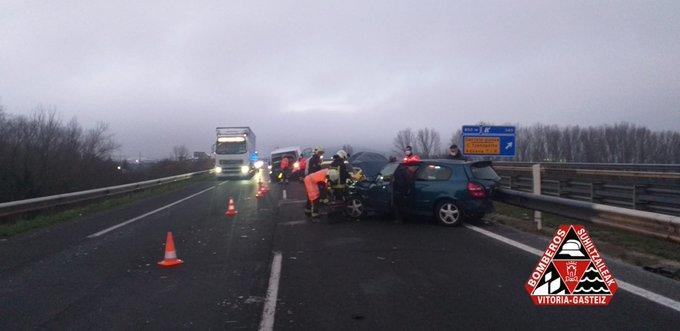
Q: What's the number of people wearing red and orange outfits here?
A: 4